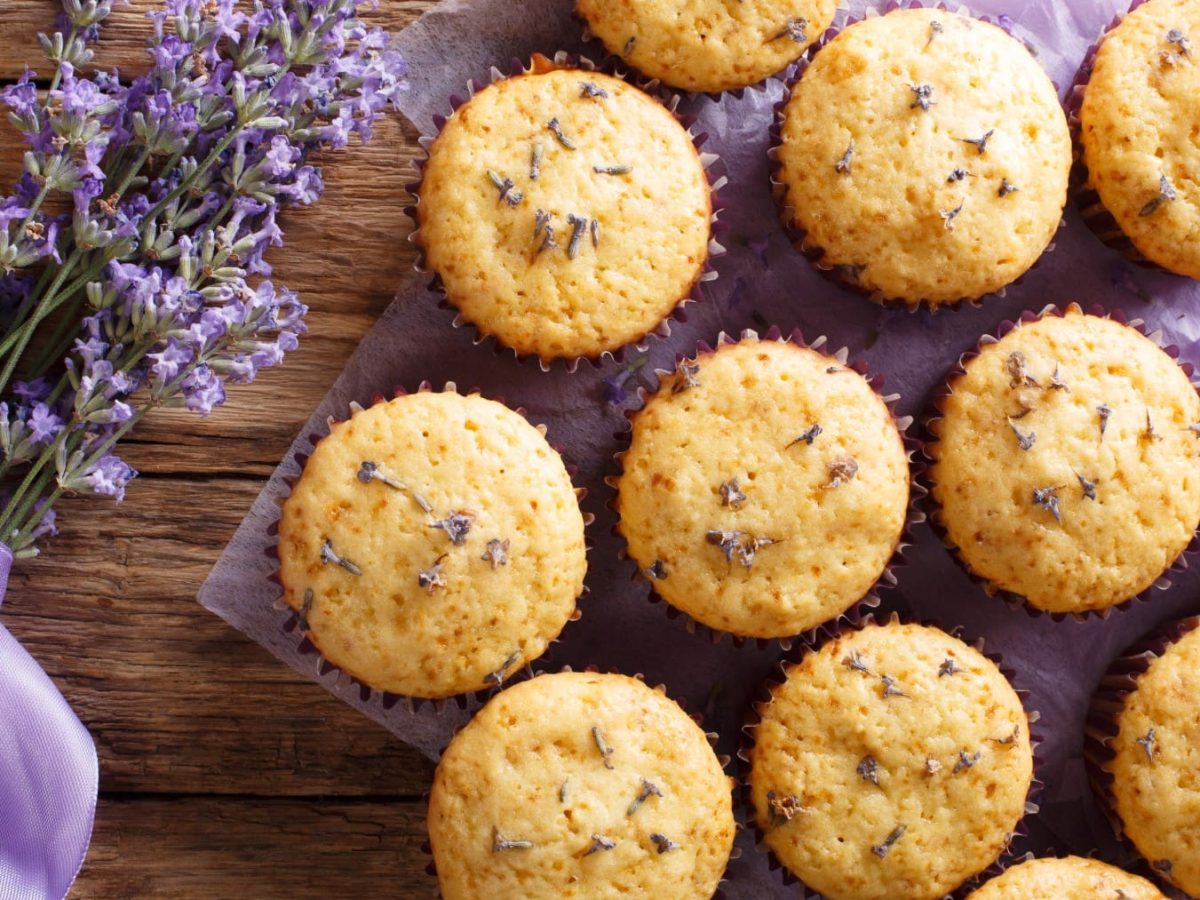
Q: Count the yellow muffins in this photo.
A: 11